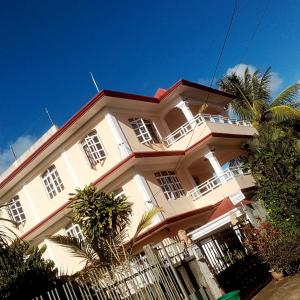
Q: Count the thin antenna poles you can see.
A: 3